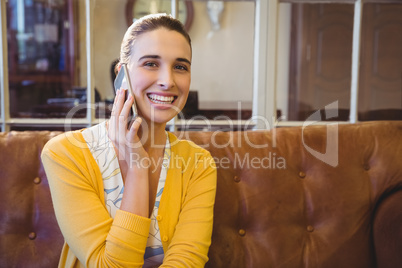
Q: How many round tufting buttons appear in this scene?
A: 7